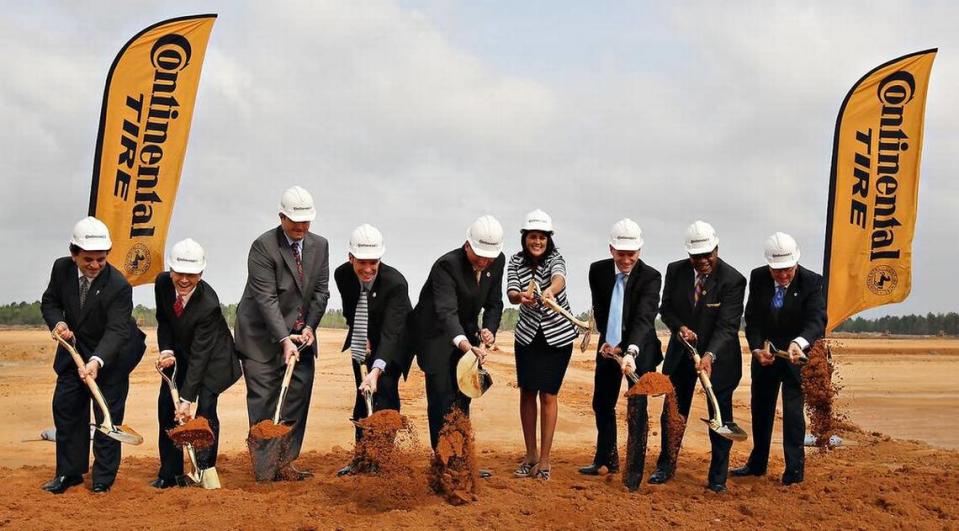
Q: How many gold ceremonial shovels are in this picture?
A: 9